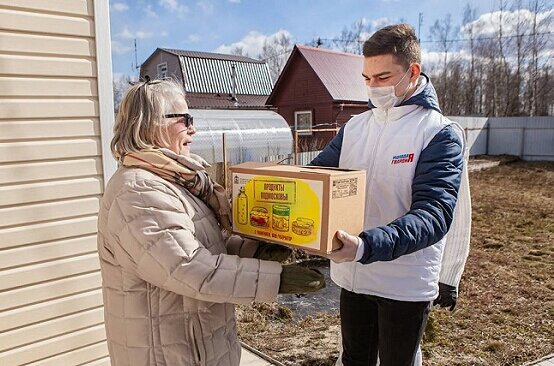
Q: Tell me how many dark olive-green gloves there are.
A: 2